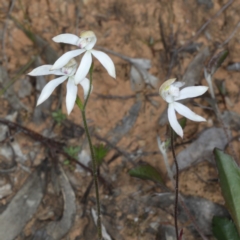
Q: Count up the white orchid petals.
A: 11